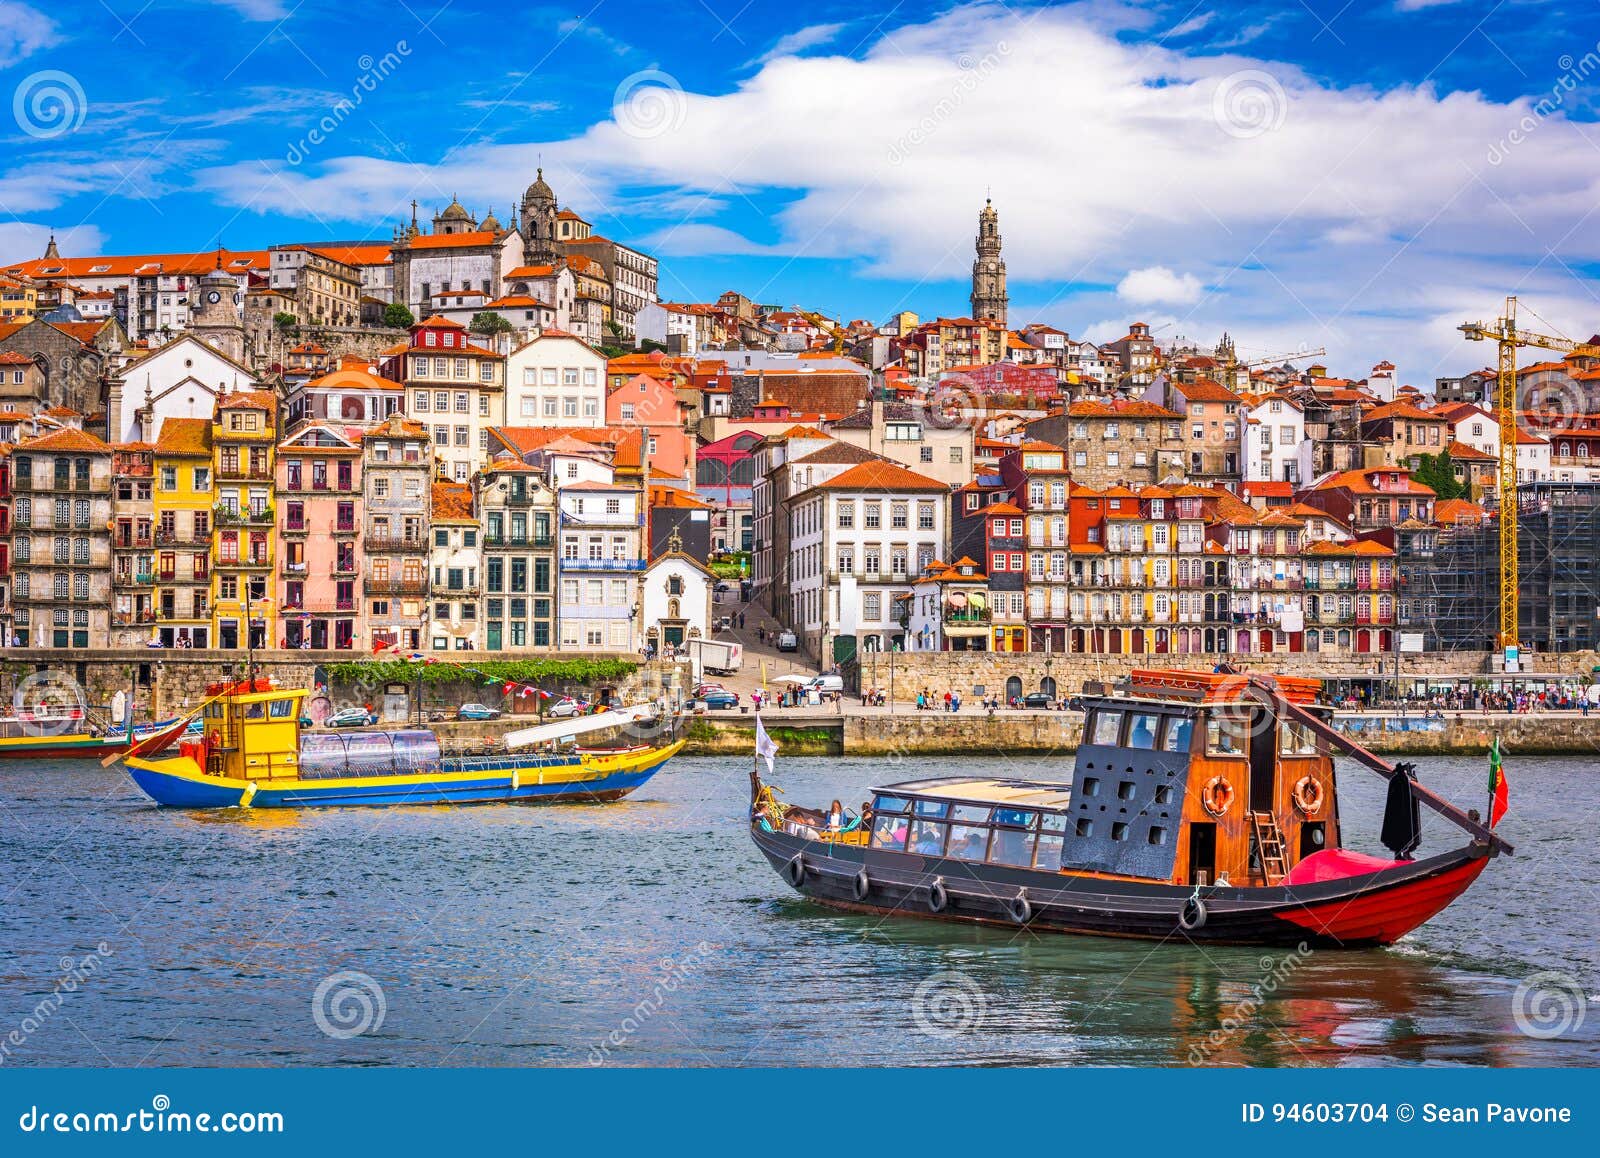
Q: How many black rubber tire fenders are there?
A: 5